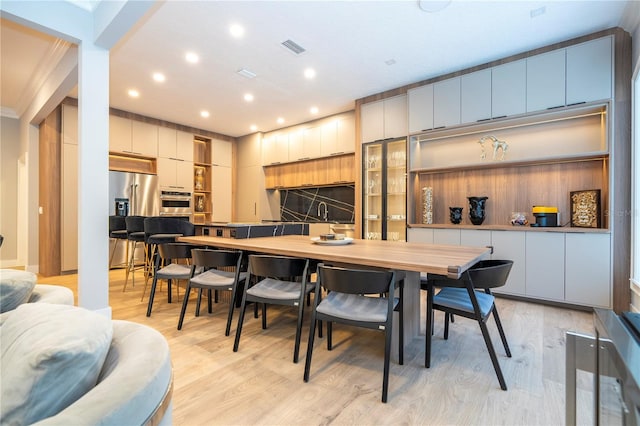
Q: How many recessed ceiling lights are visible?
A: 10